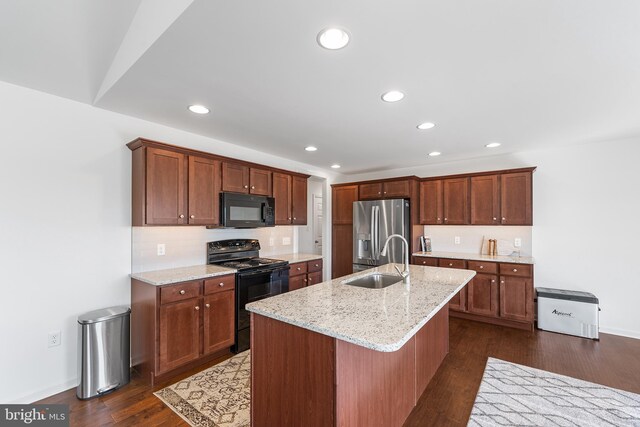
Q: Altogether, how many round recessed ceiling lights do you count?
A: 8